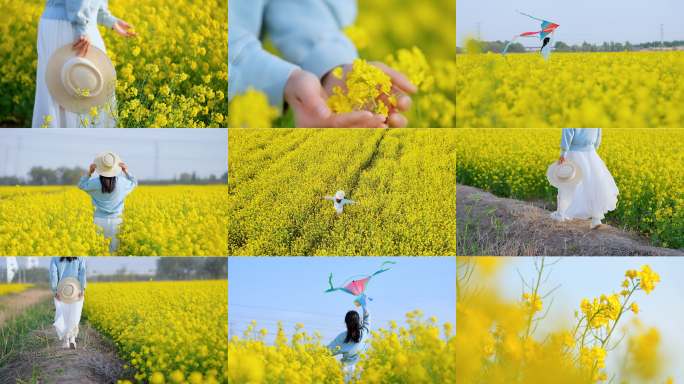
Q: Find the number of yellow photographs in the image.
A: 9